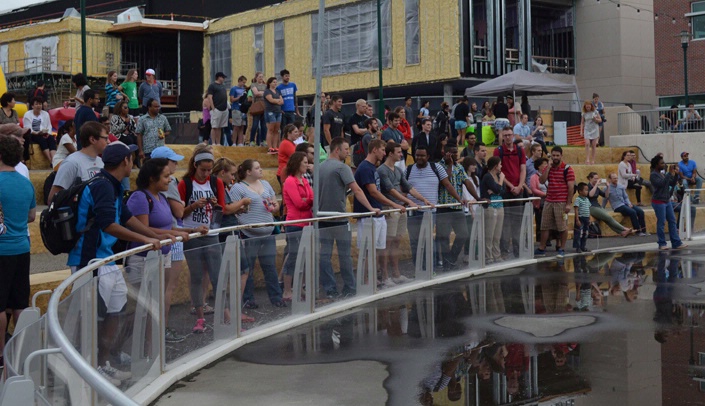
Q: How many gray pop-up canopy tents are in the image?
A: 1